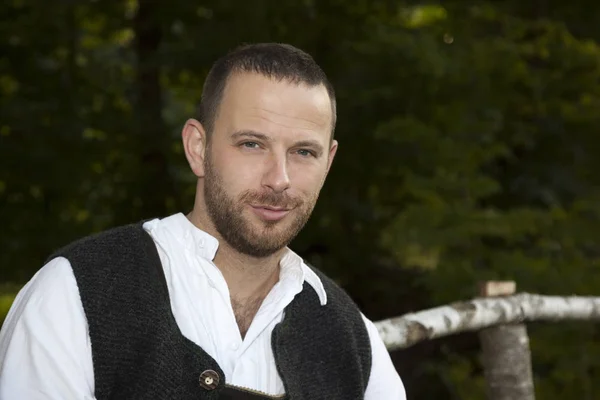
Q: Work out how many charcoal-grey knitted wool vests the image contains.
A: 1